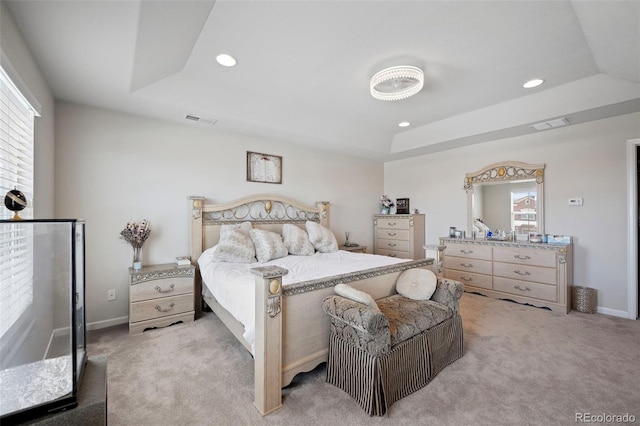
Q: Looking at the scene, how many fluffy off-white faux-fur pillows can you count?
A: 4